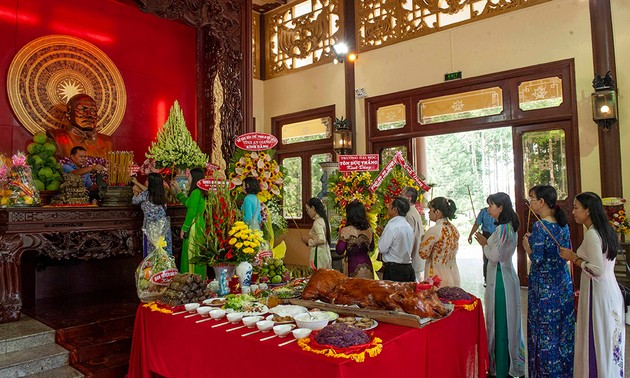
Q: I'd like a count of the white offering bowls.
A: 8